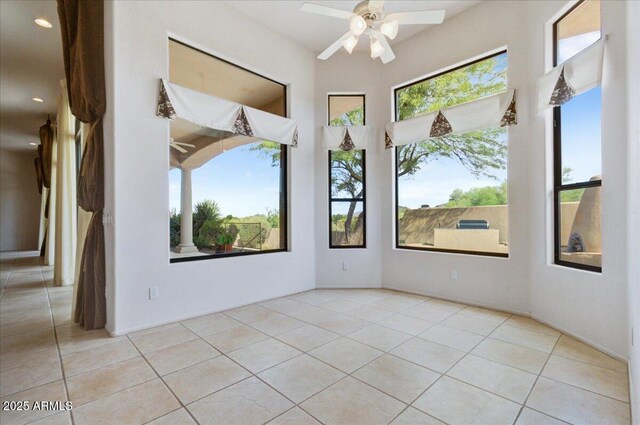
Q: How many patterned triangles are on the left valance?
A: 3